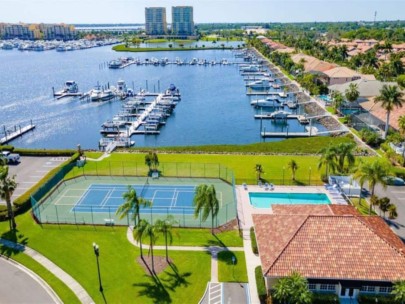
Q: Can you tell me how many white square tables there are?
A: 0